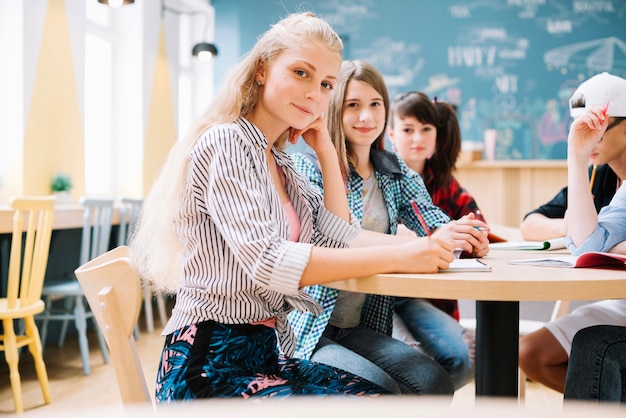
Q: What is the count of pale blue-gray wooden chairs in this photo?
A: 2